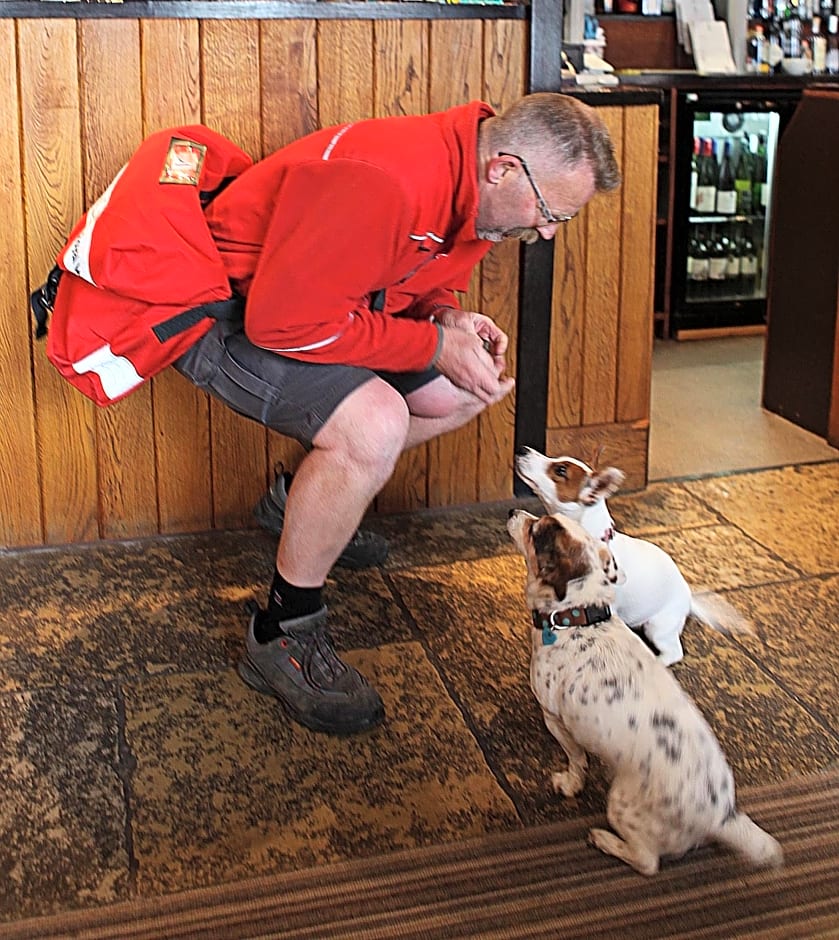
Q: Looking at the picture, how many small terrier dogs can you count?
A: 2